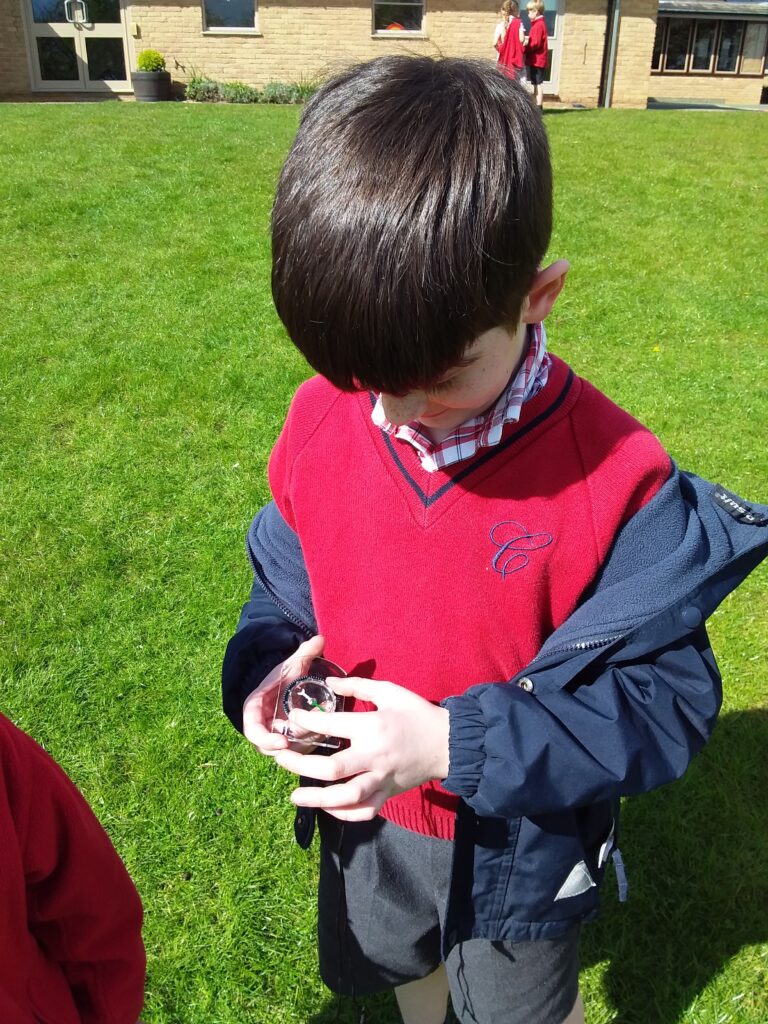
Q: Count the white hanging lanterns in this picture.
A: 0